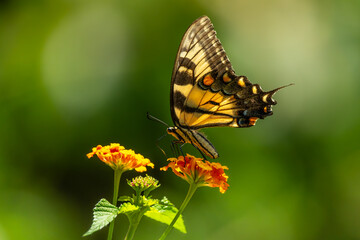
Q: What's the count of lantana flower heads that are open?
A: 2